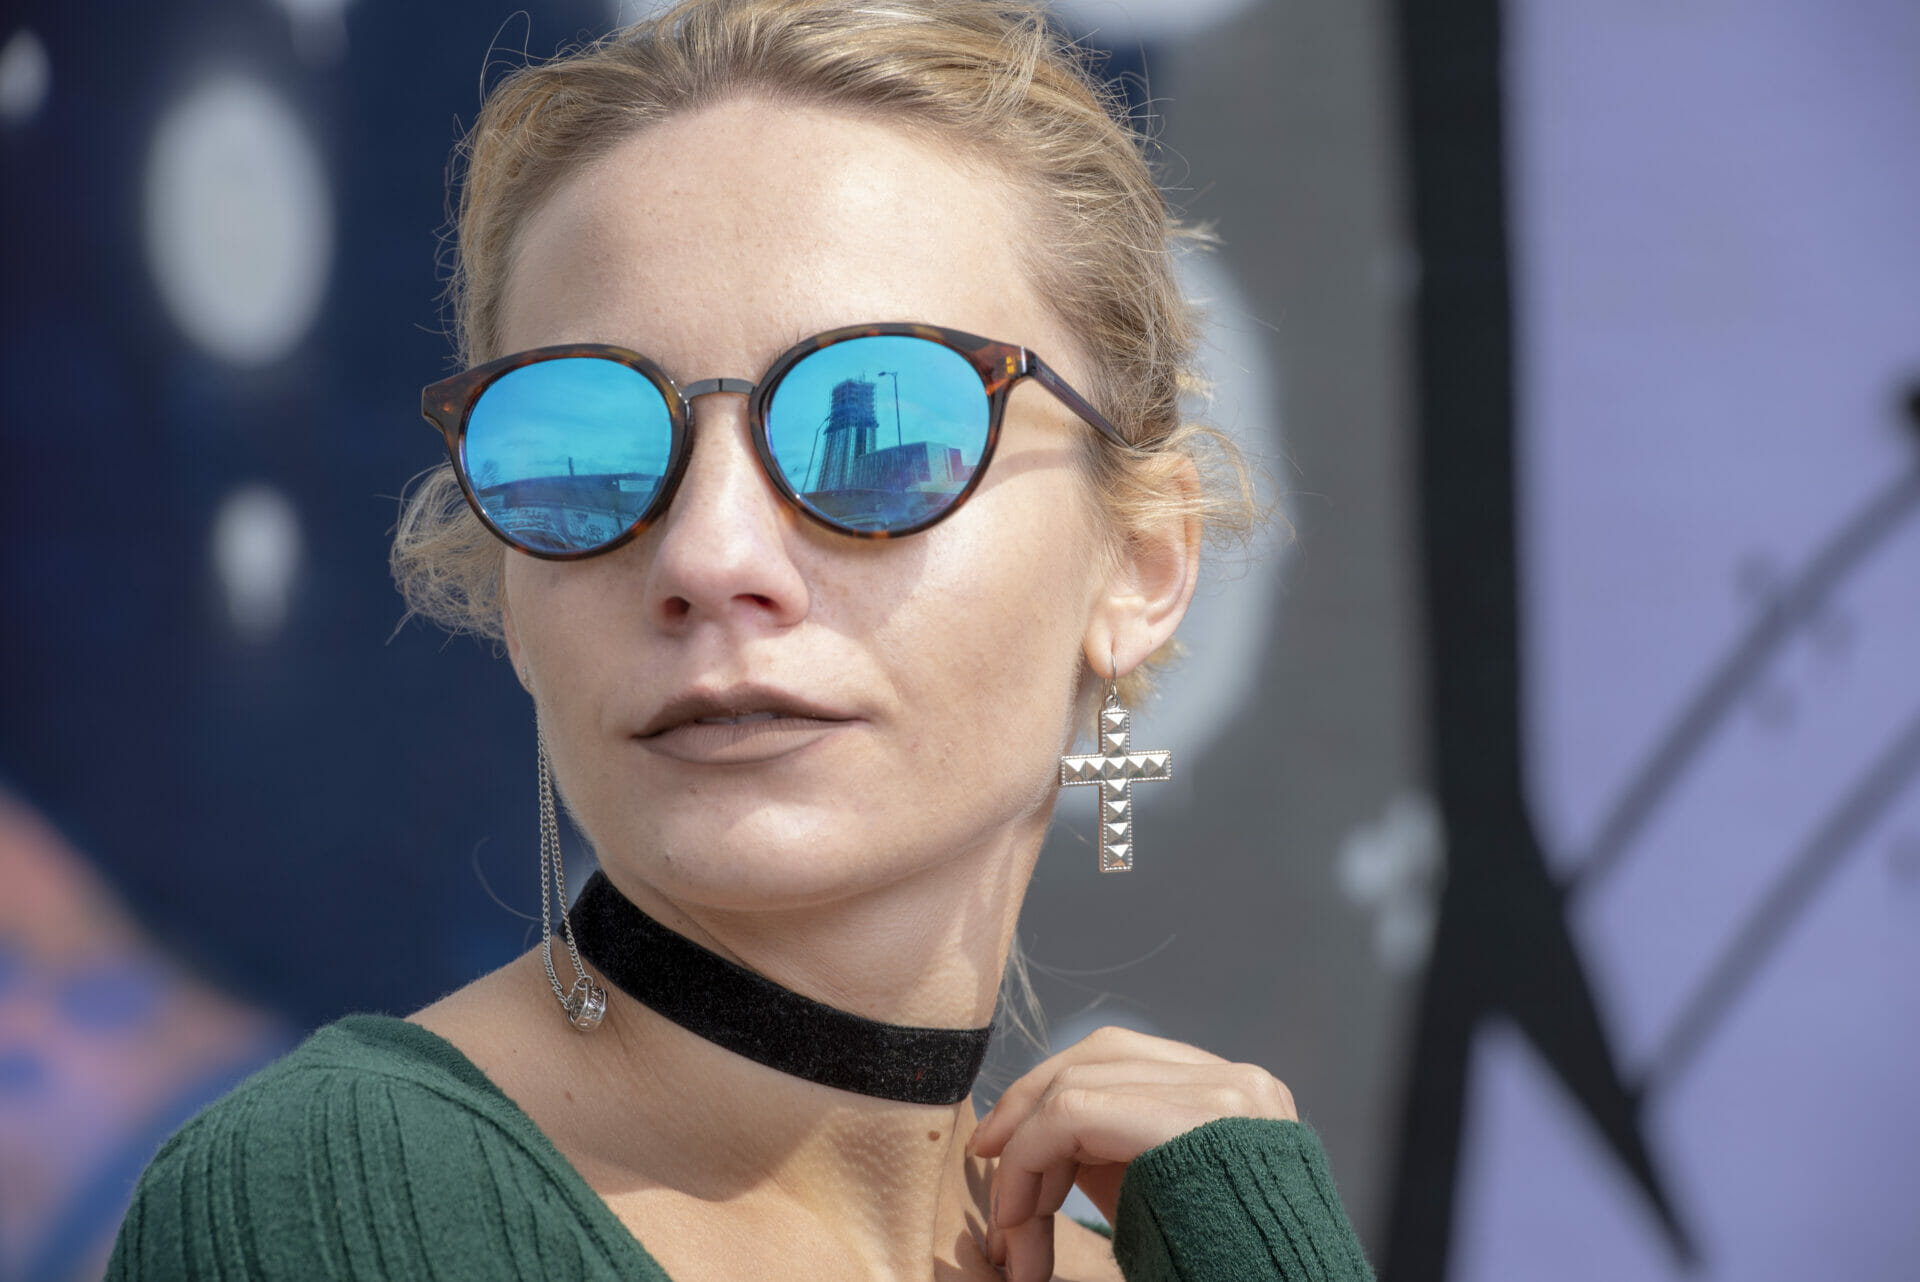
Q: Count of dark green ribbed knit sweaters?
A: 1